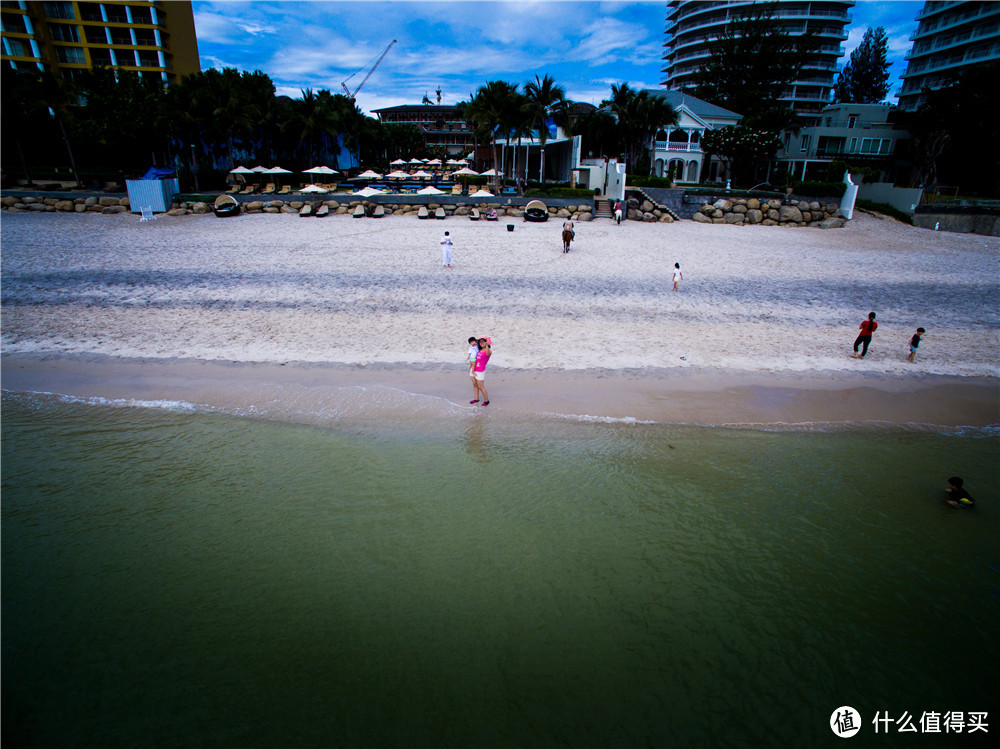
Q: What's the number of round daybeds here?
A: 2